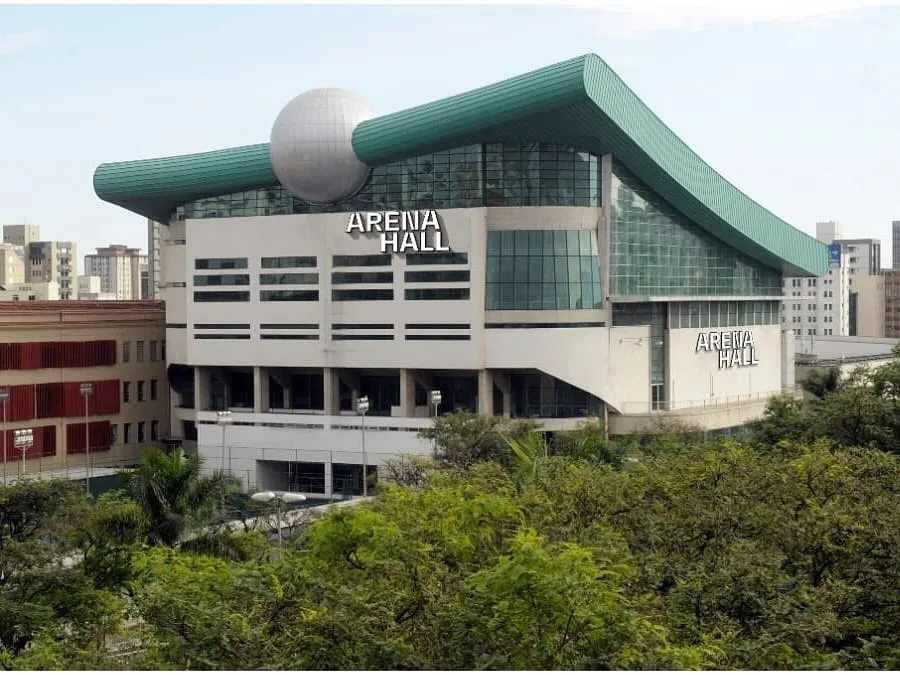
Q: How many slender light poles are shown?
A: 7